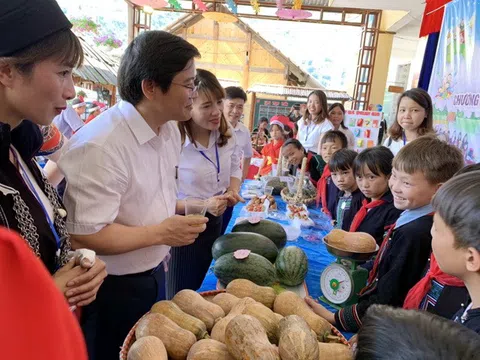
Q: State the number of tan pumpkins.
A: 14